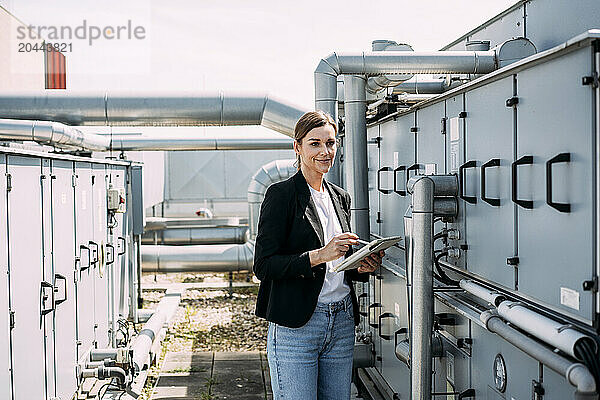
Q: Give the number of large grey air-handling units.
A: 2